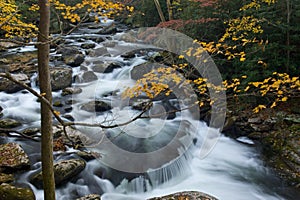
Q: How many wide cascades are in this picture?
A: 1